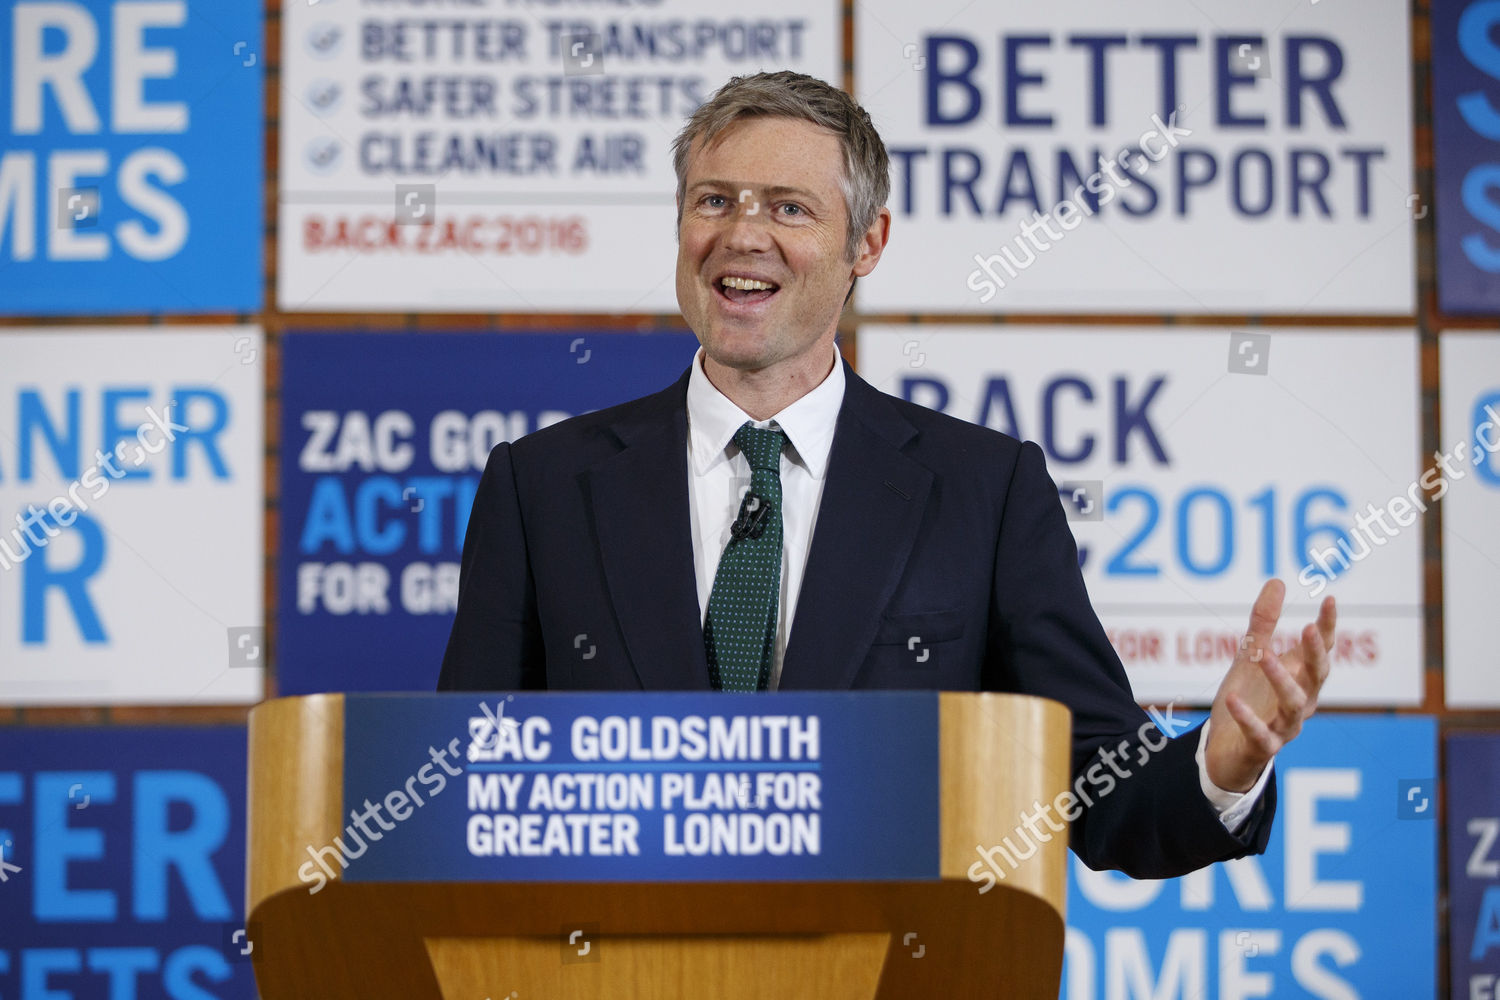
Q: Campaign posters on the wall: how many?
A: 11